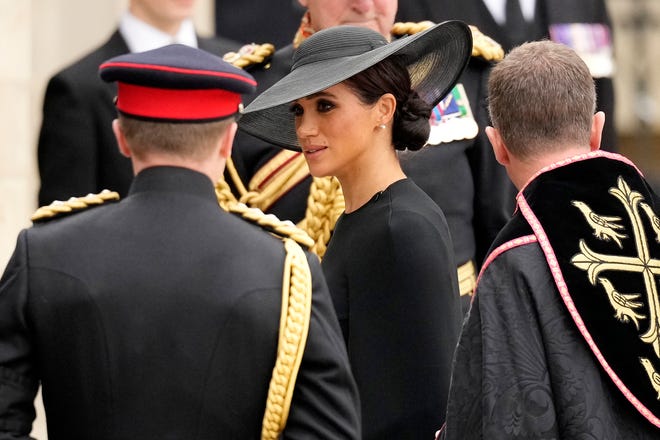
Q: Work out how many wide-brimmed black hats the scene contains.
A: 1